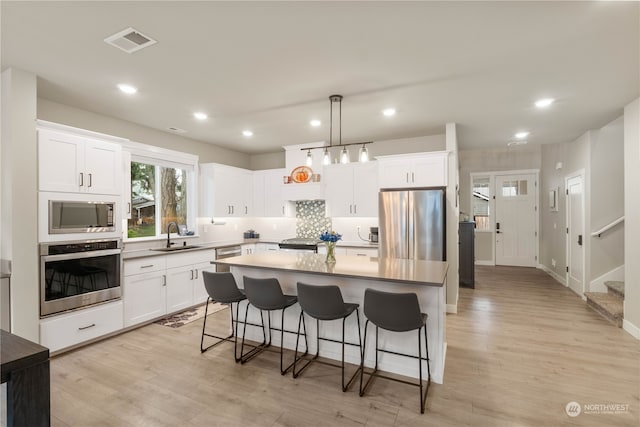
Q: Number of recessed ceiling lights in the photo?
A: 7